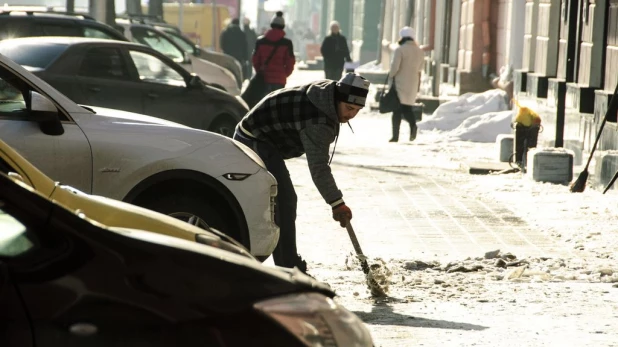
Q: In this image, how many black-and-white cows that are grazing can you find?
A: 0